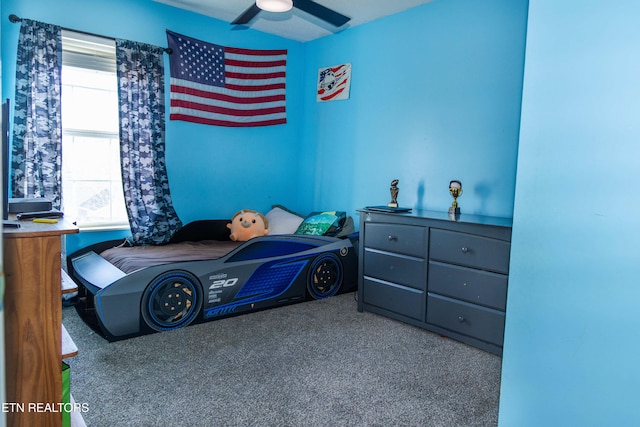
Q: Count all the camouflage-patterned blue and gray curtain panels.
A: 2